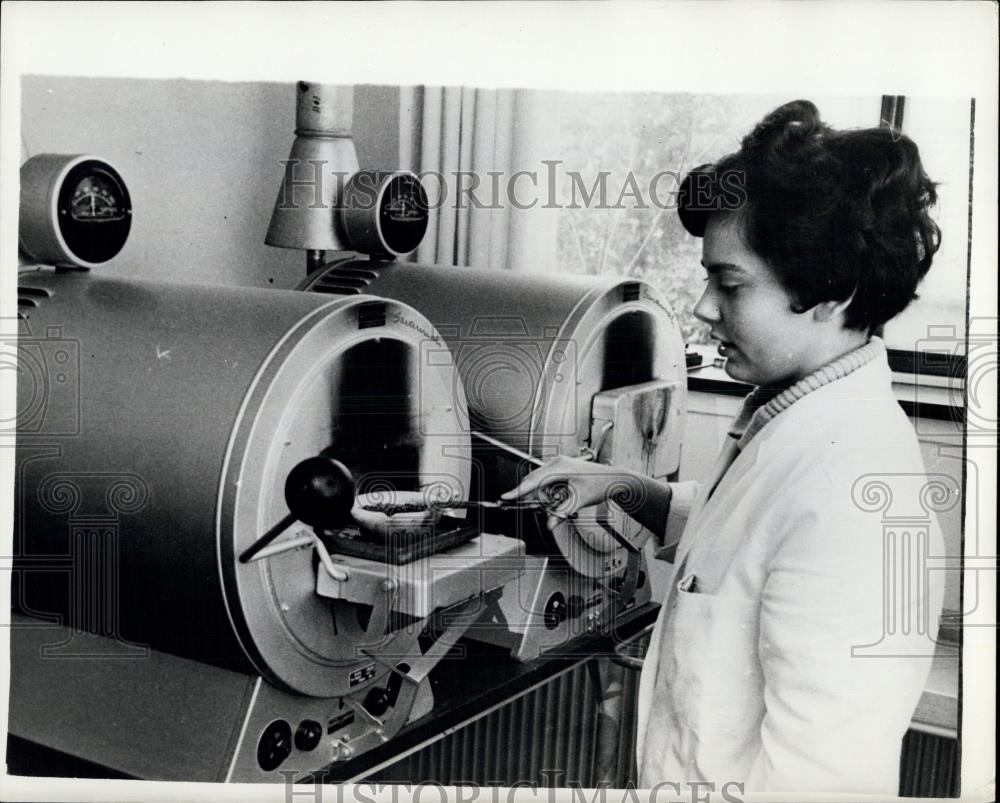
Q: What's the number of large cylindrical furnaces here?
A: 2